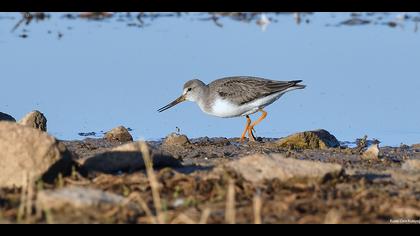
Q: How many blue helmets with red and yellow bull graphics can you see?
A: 0